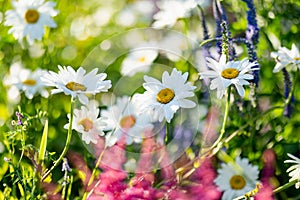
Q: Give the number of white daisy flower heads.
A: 12